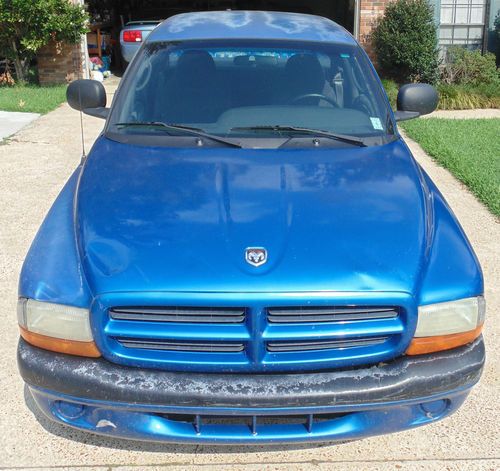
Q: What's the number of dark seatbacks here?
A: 2